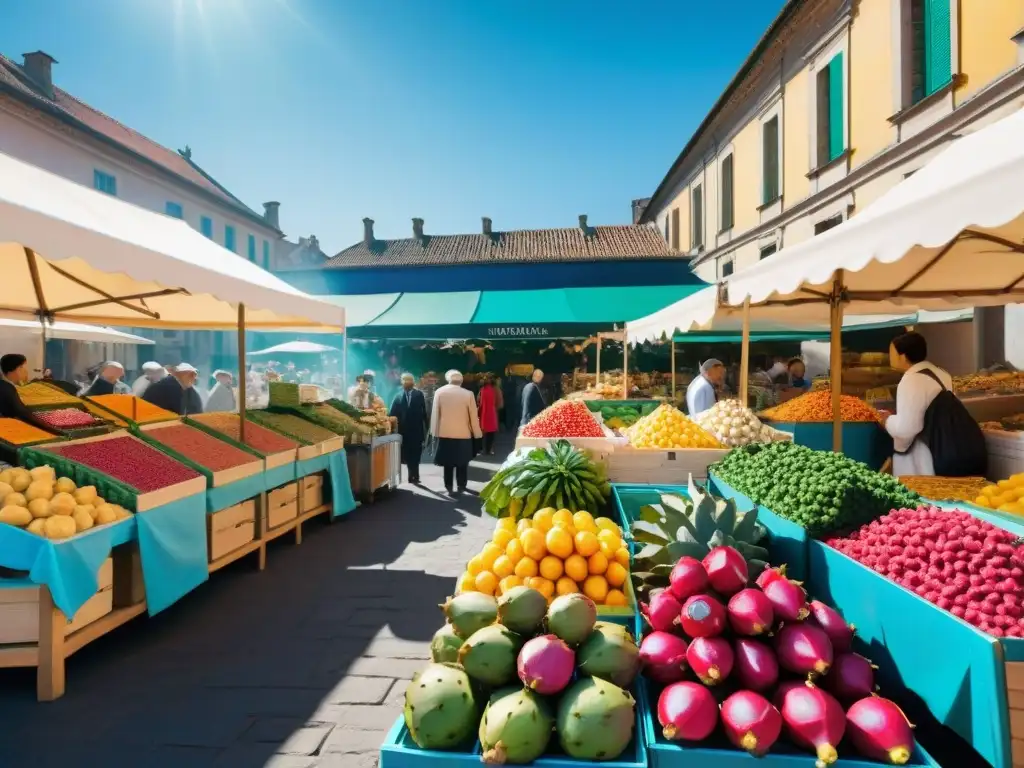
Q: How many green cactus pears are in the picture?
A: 9